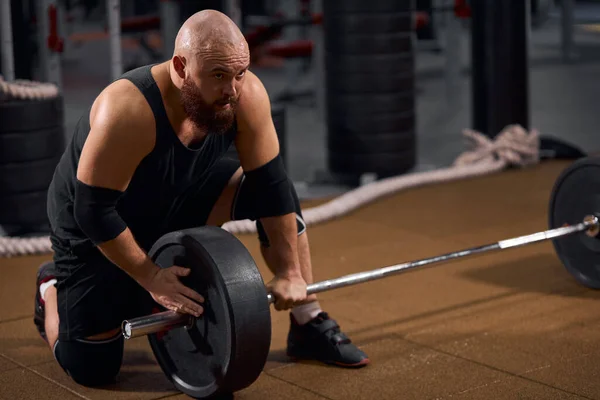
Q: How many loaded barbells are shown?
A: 1